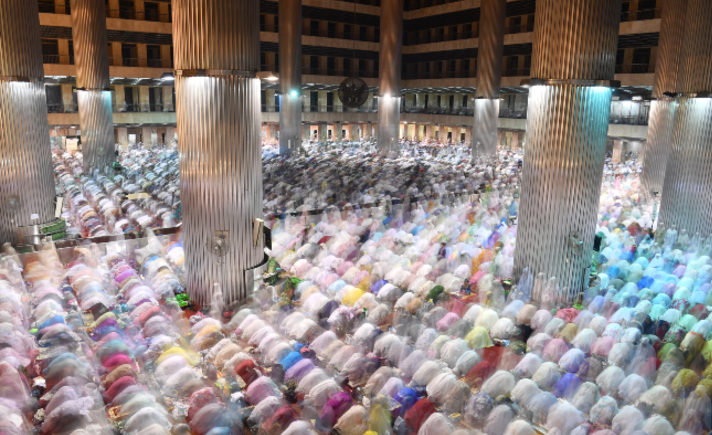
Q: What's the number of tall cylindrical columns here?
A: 9